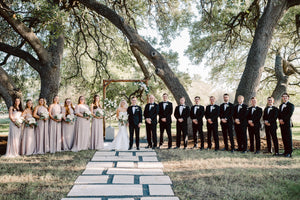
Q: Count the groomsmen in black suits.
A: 10